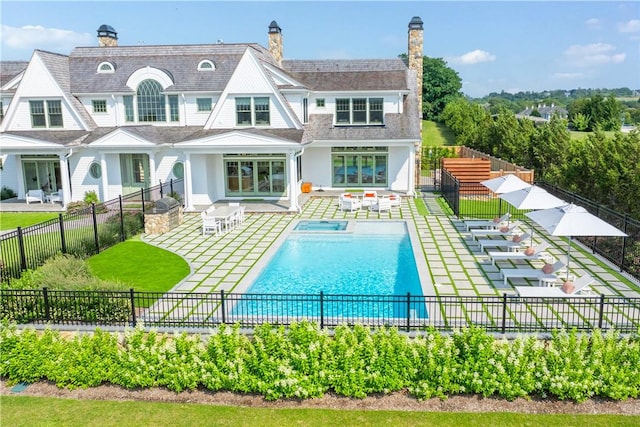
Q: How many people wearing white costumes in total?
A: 0